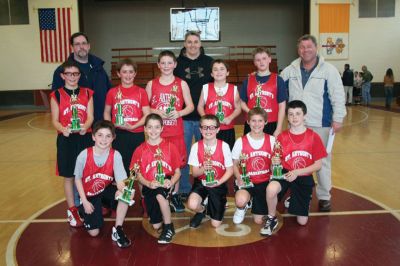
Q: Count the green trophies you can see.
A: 10